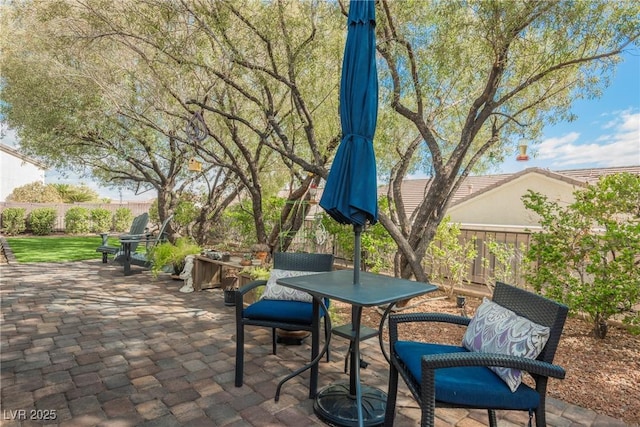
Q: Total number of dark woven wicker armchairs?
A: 2